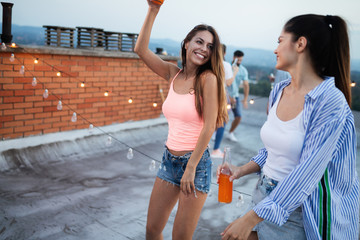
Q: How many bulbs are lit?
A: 10